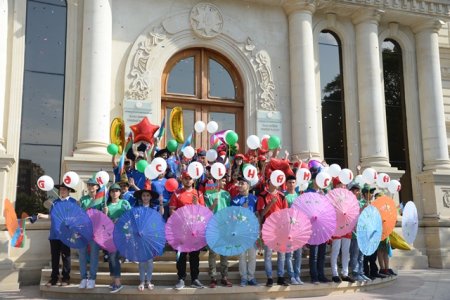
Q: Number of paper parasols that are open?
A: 12